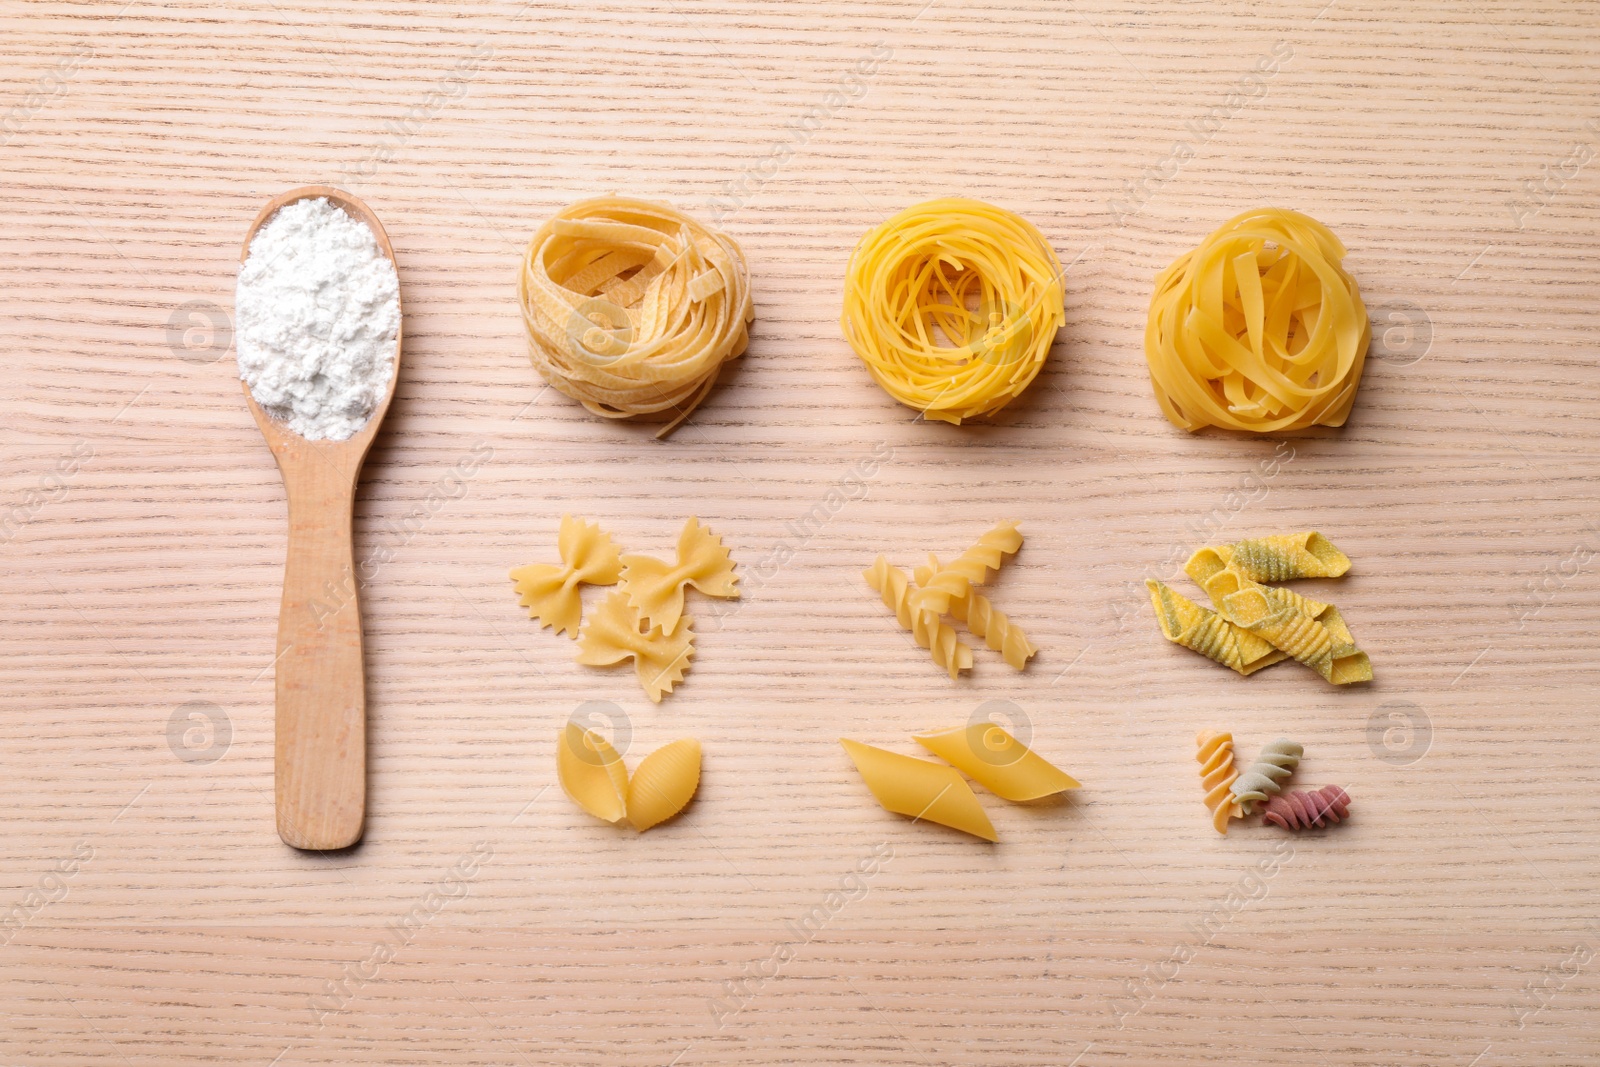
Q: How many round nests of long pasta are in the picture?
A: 3